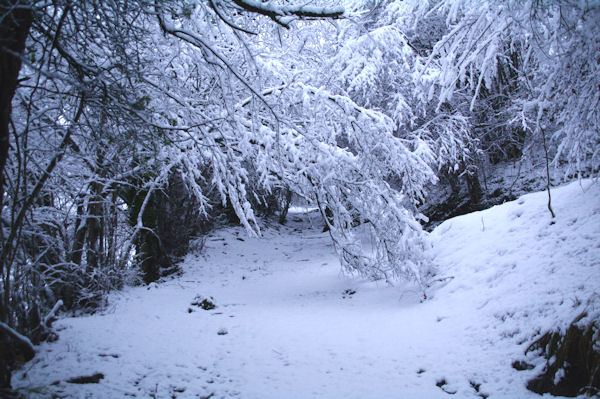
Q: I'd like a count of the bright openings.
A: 1